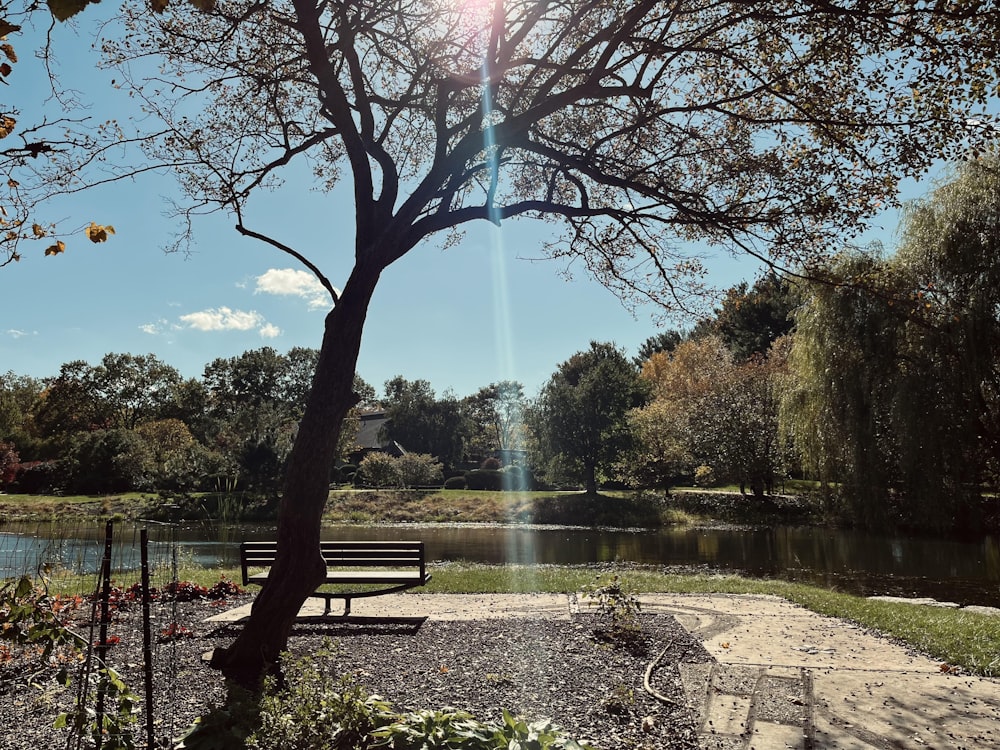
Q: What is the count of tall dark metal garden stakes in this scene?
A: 2